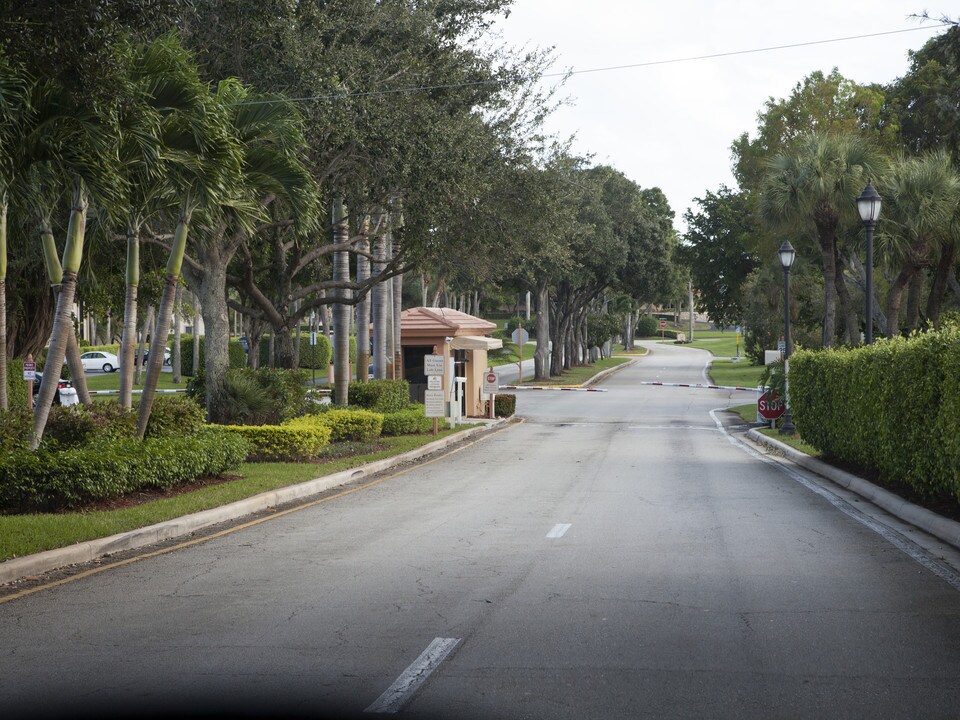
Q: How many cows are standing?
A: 0